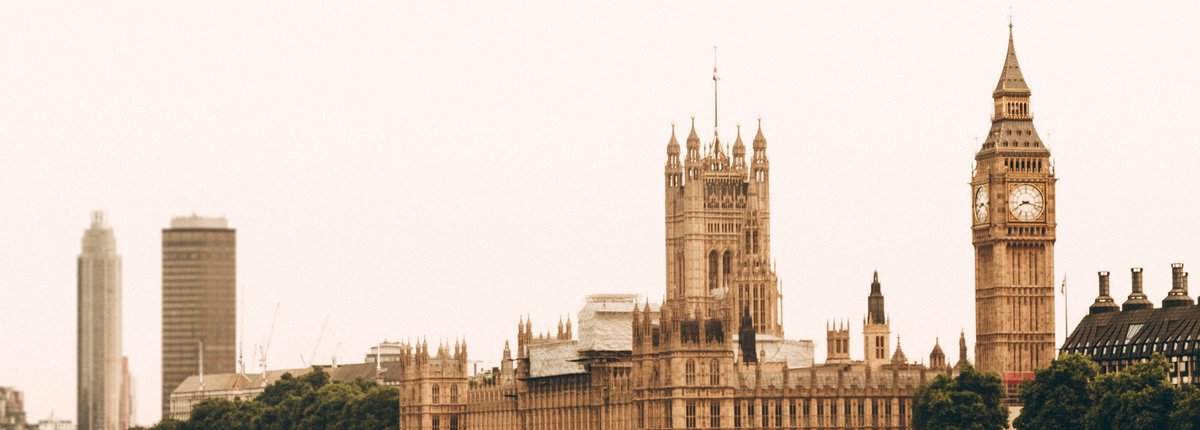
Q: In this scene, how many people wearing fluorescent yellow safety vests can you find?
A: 0